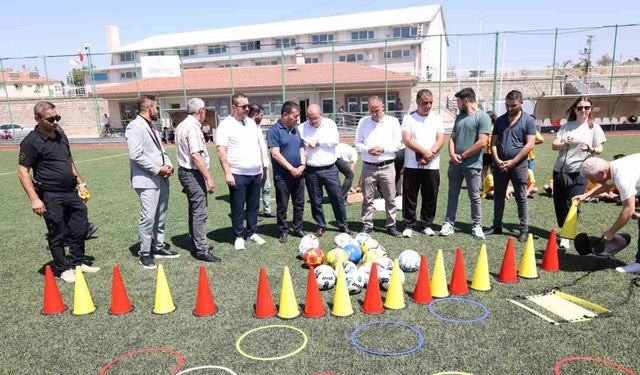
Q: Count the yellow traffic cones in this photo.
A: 9